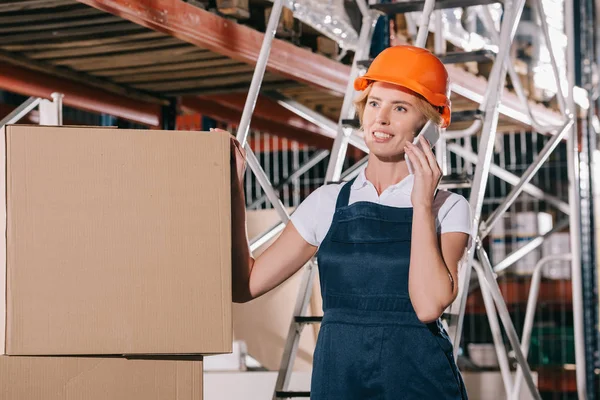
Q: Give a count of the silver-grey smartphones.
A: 1